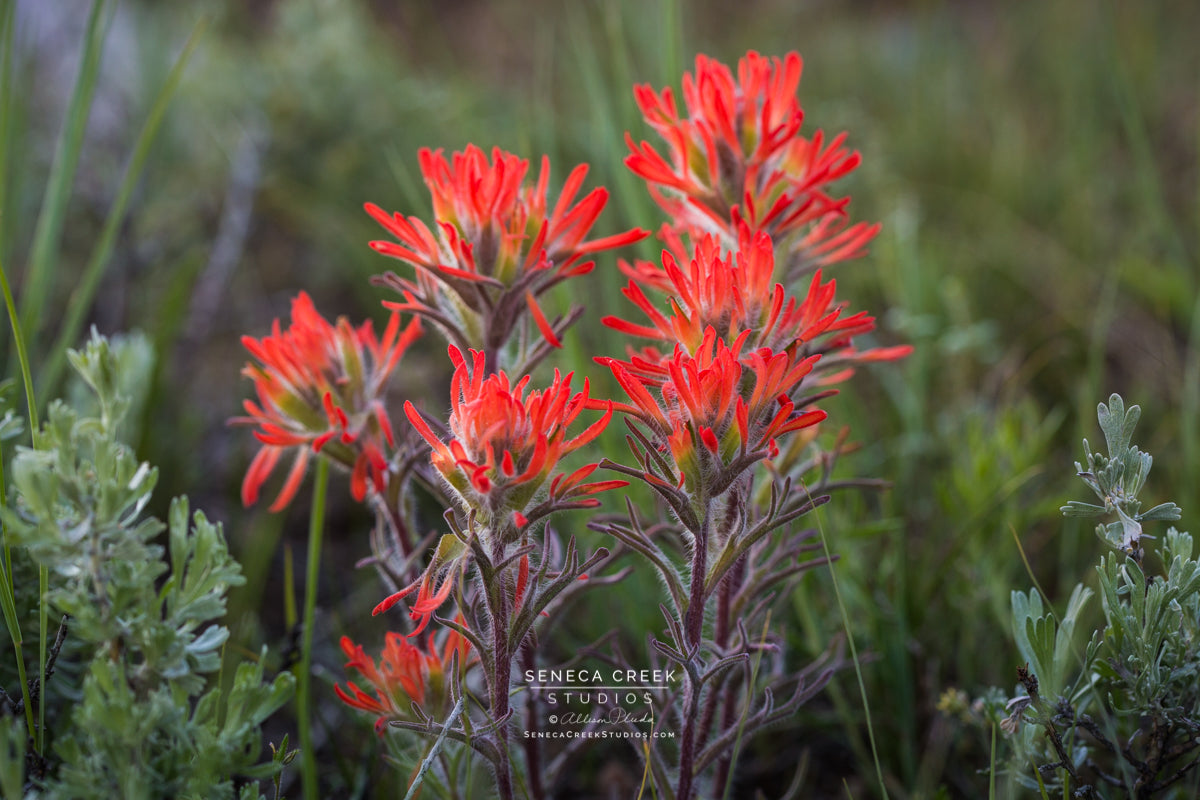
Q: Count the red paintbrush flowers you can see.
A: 7